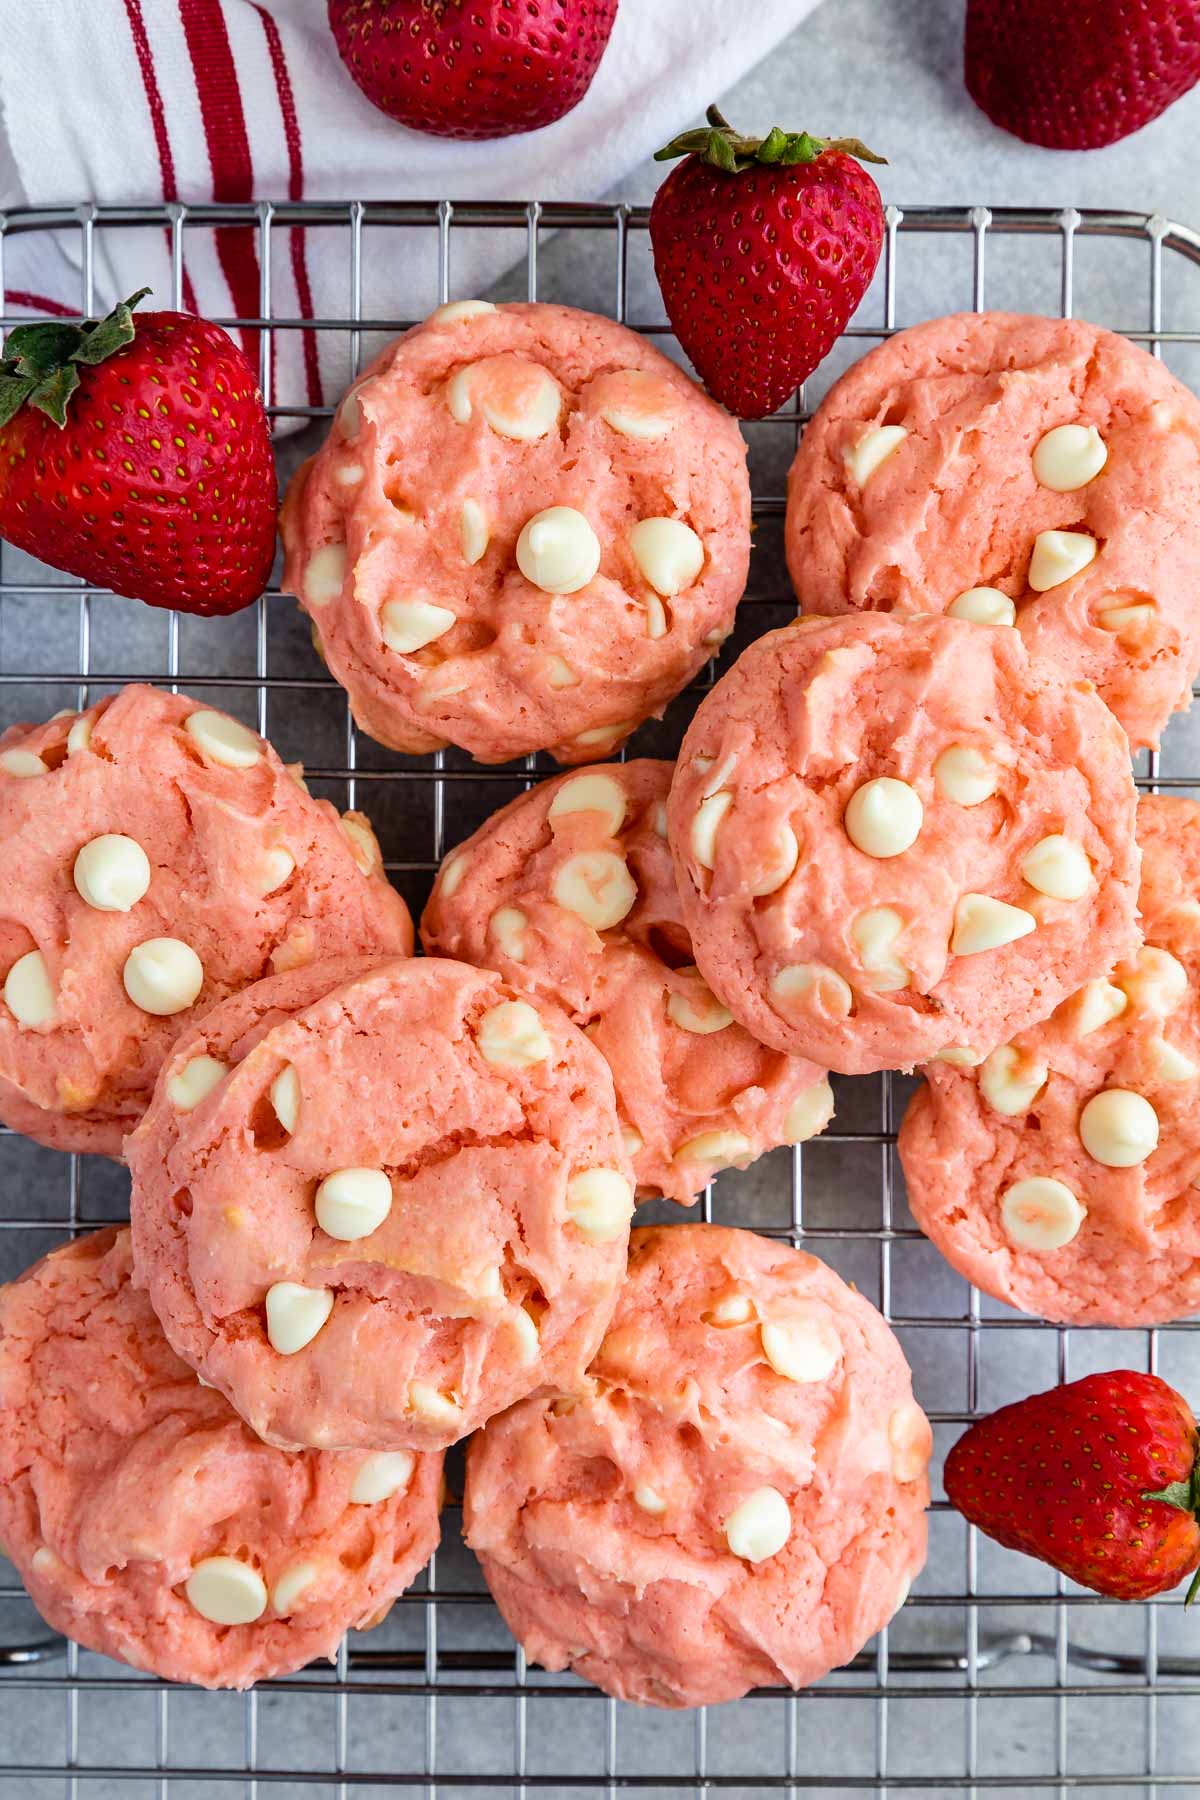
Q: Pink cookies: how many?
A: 9